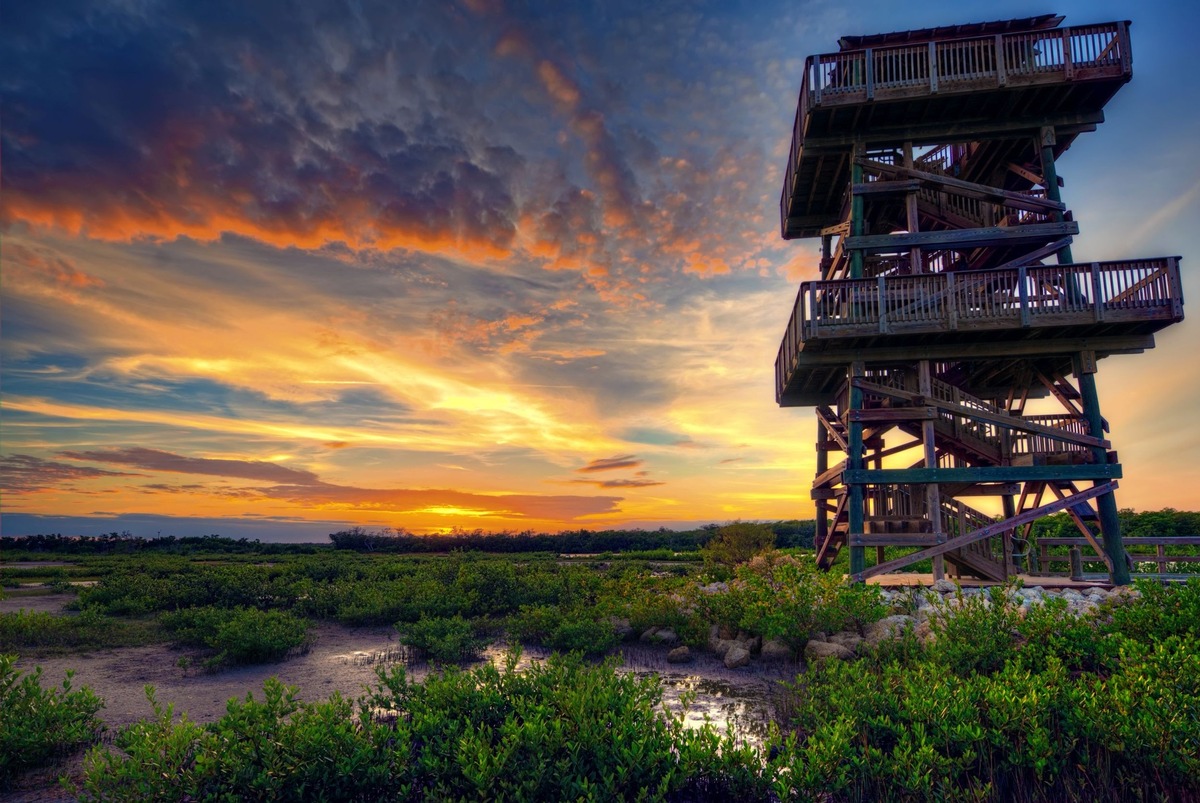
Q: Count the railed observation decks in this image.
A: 2